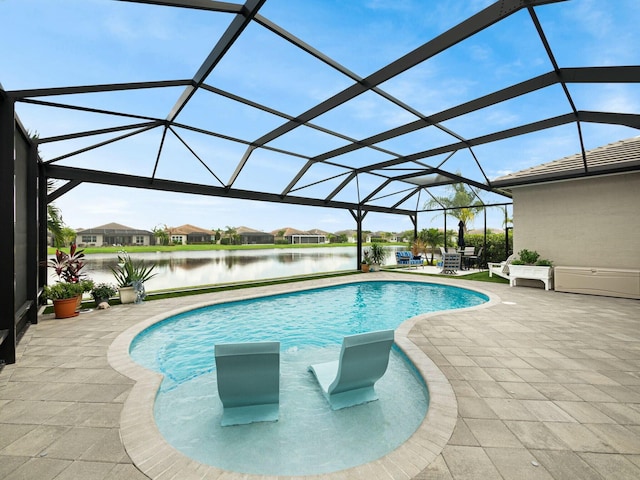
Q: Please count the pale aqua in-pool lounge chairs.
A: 2